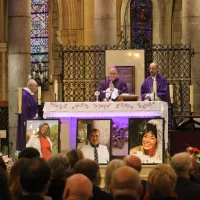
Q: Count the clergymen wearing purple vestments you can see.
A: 3